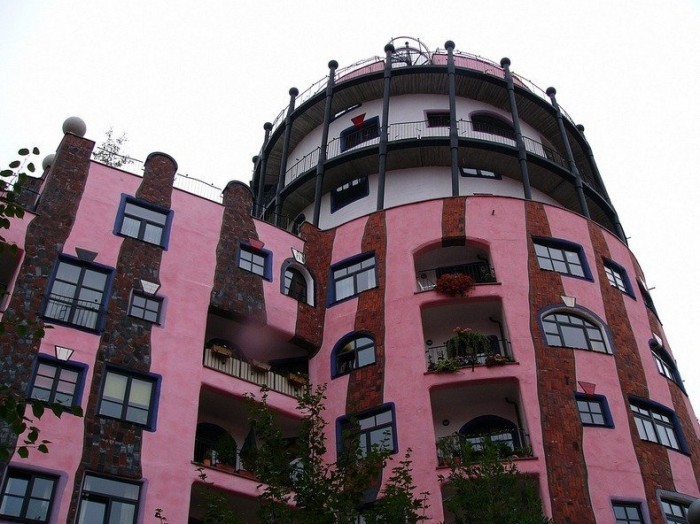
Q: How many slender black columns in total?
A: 9